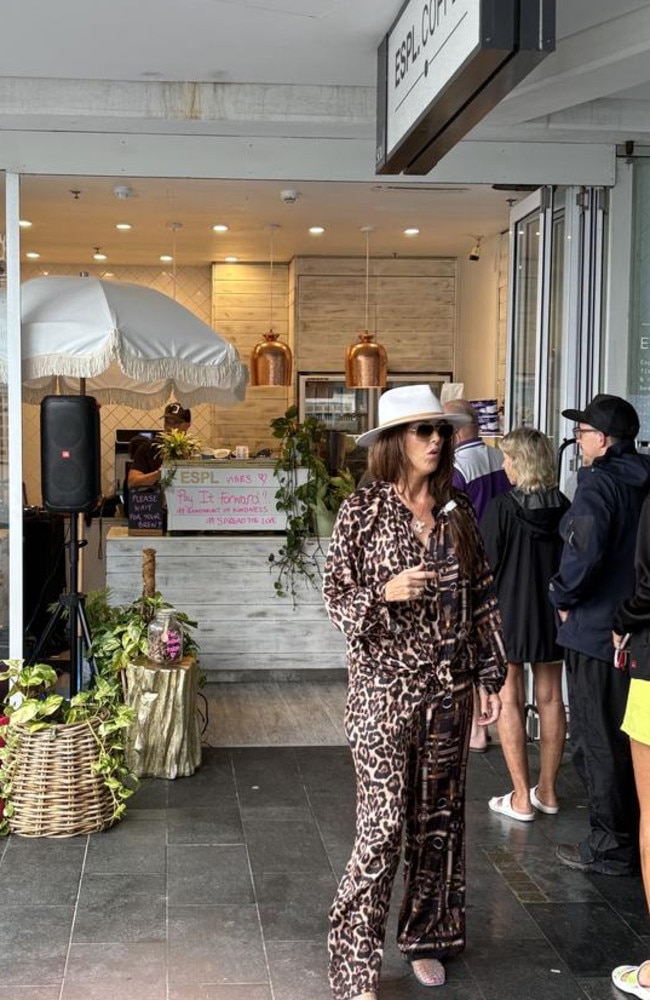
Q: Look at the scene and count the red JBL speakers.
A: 0